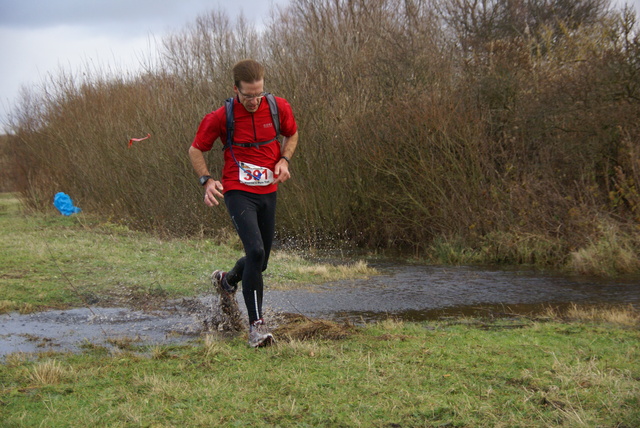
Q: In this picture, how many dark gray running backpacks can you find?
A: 1